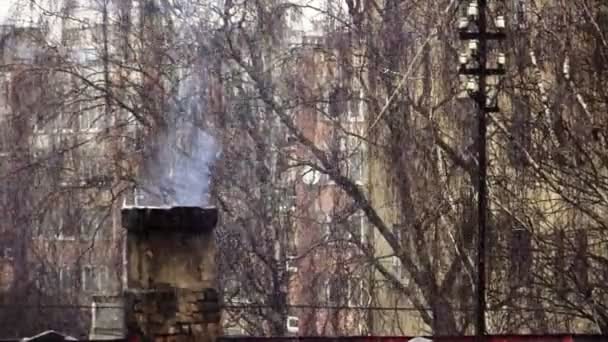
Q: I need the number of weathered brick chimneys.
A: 1